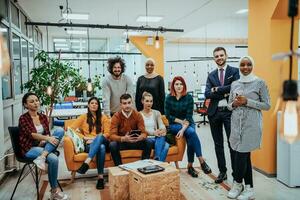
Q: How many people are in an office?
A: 9